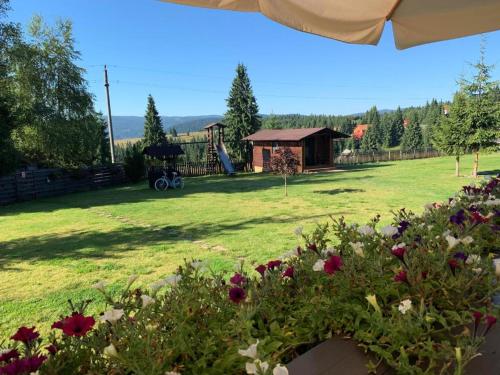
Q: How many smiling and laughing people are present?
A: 0